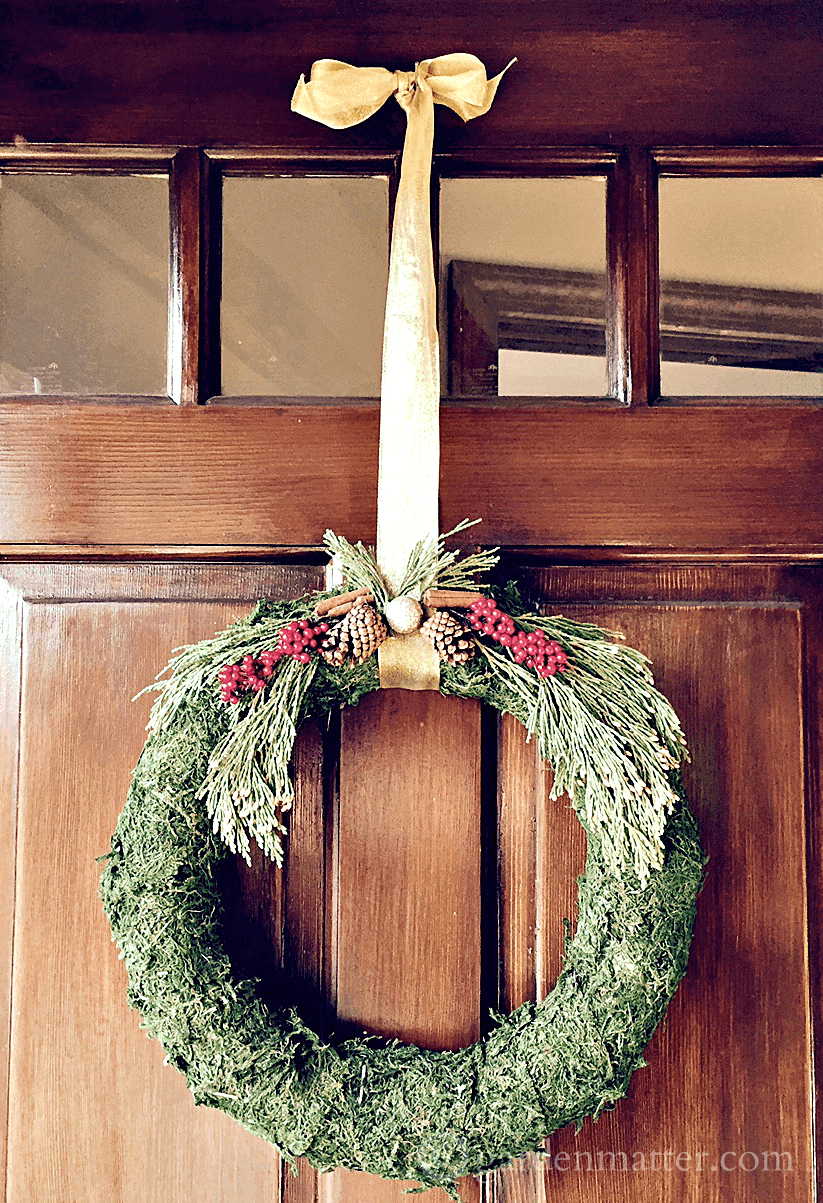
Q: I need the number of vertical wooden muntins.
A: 3